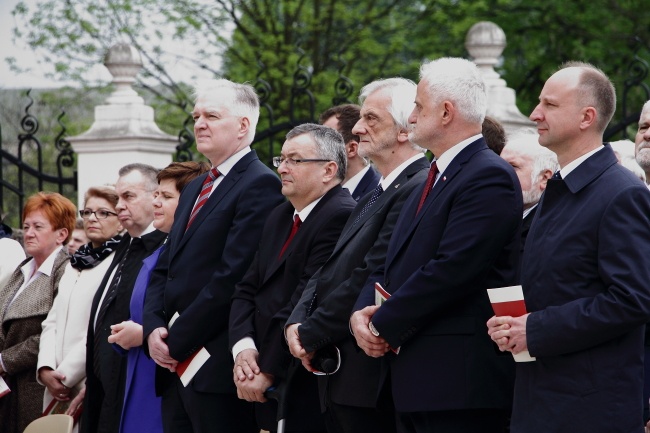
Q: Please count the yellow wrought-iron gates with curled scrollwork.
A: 0